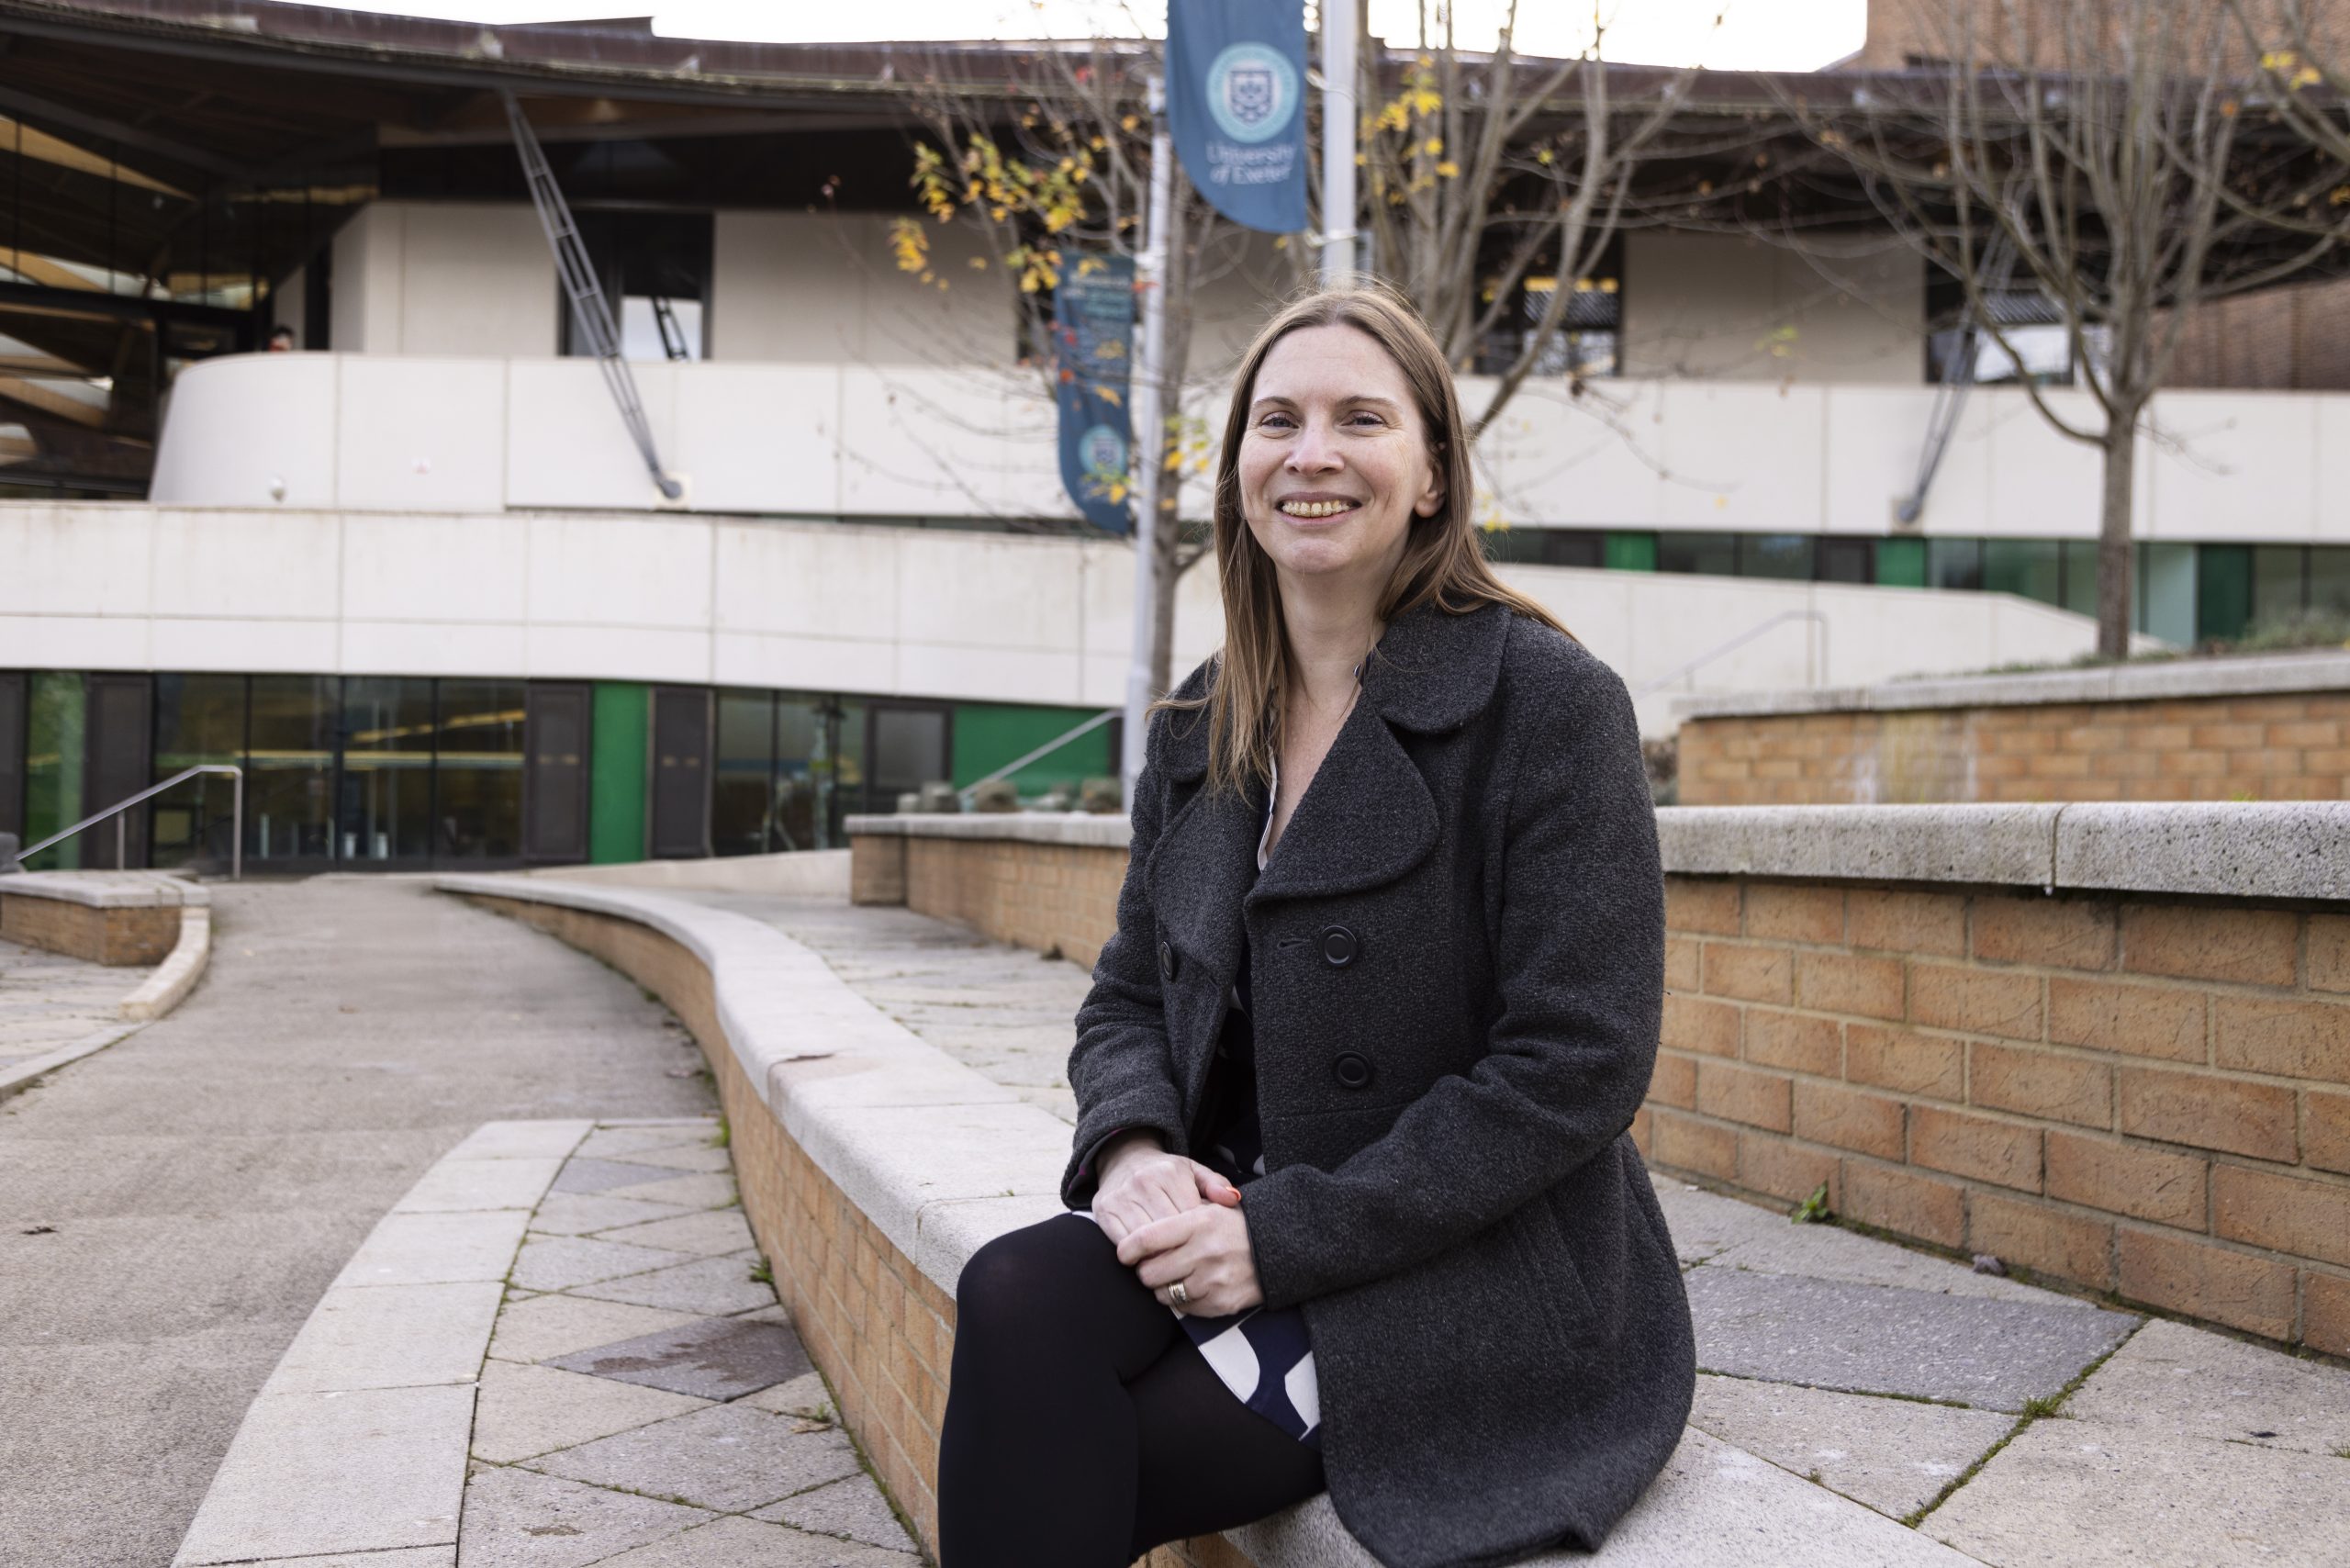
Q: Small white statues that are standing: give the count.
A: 0